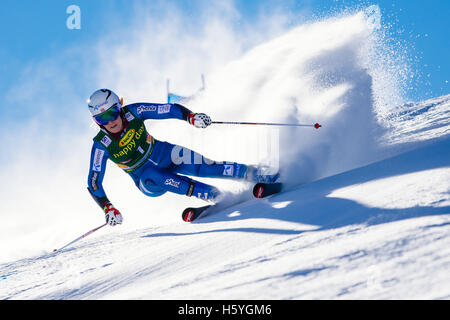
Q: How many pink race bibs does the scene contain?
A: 0